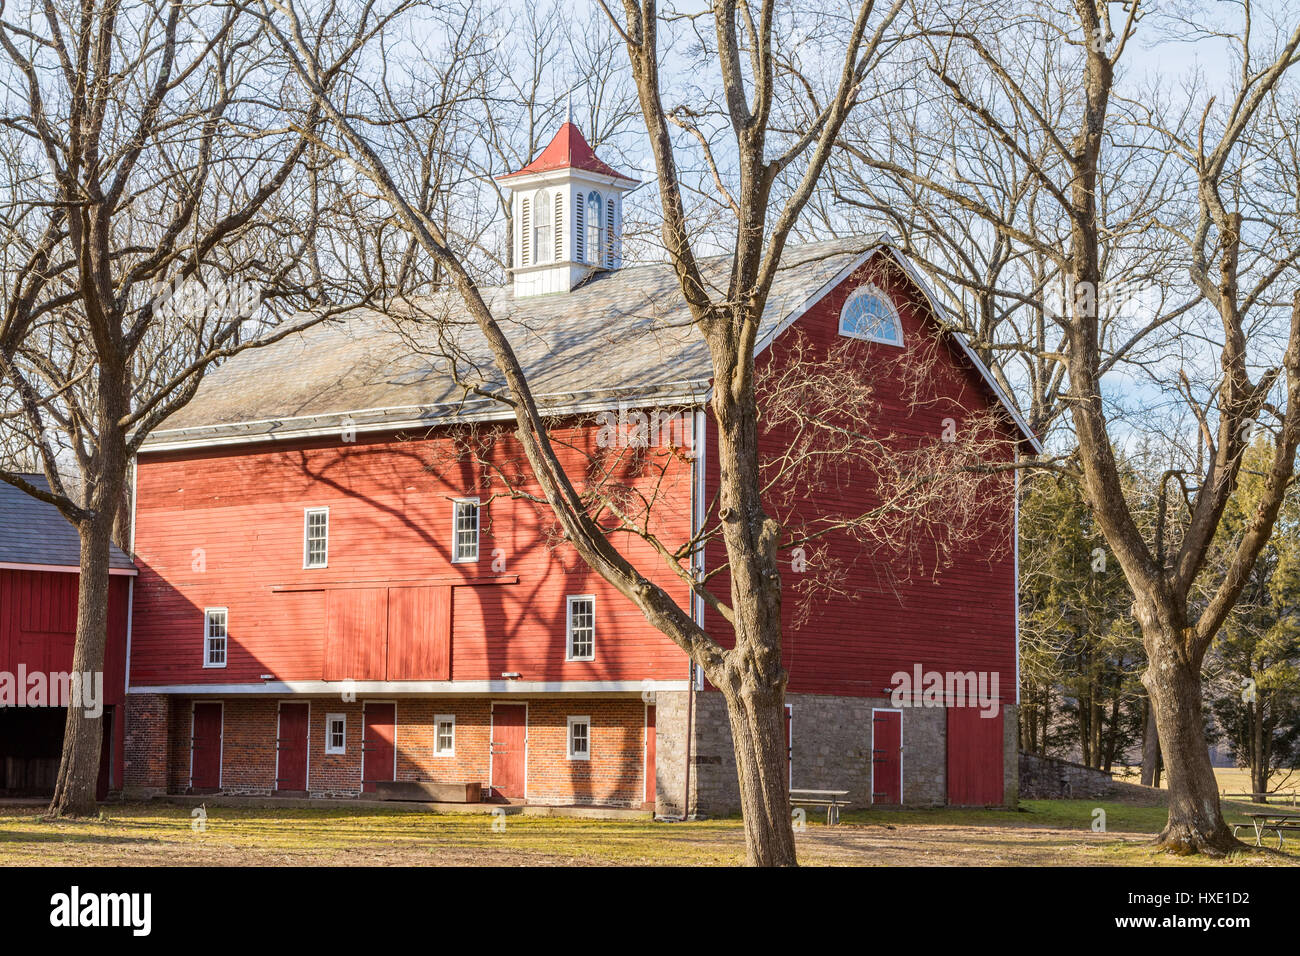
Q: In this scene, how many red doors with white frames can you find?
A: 7